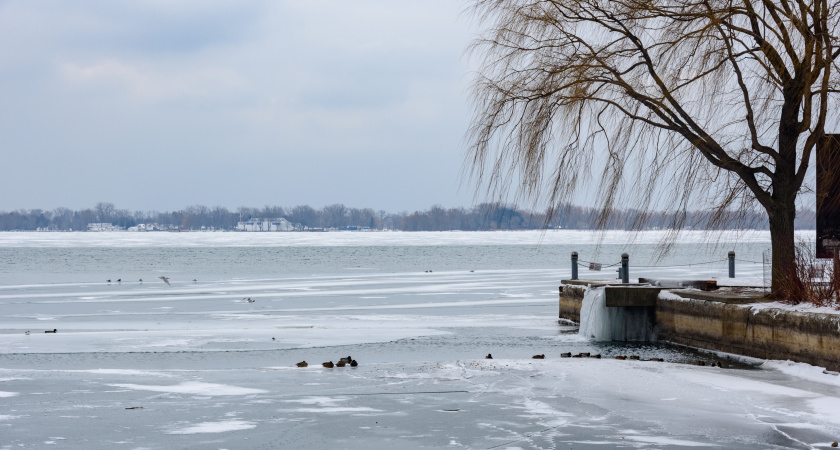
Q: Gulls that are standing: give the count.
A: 4